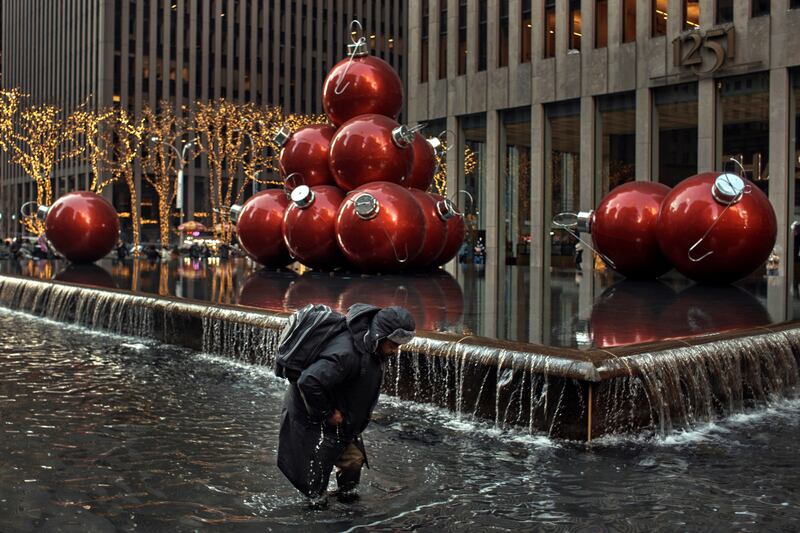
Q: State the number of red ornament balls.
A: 12